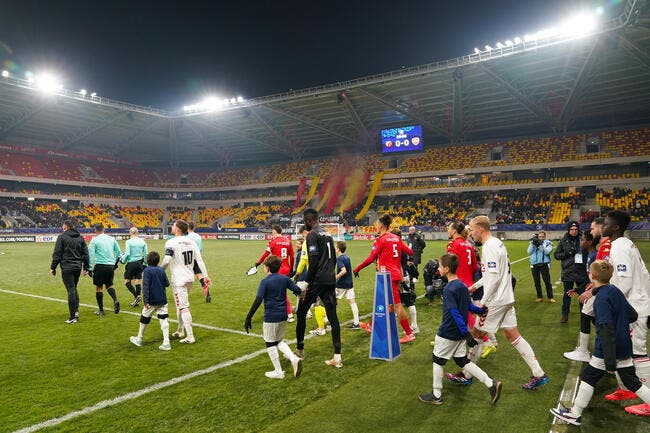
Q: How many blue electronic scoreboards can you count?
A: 1